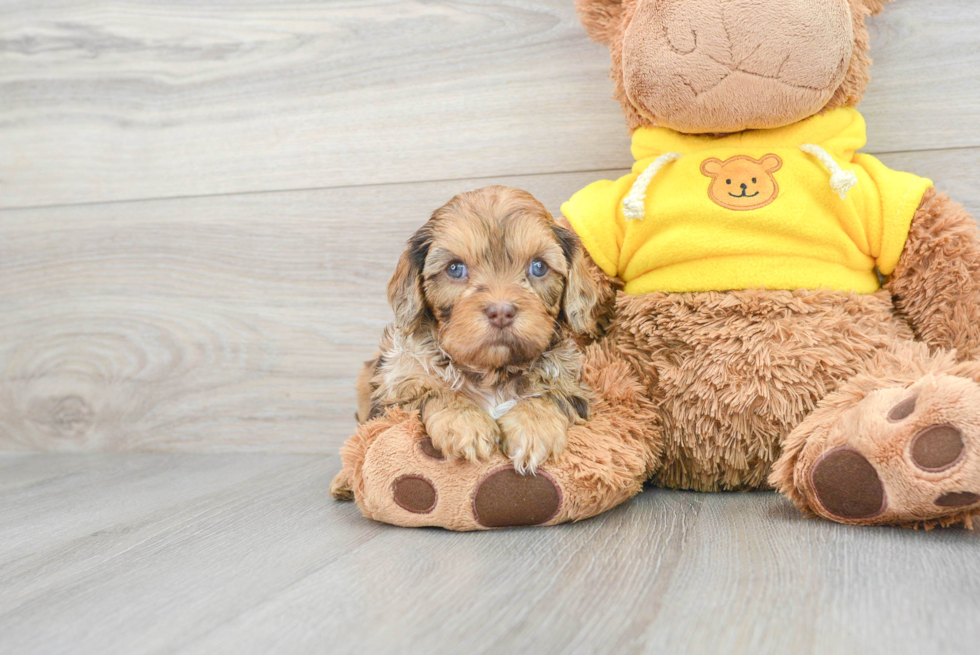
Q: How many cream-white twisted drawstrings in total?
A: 2